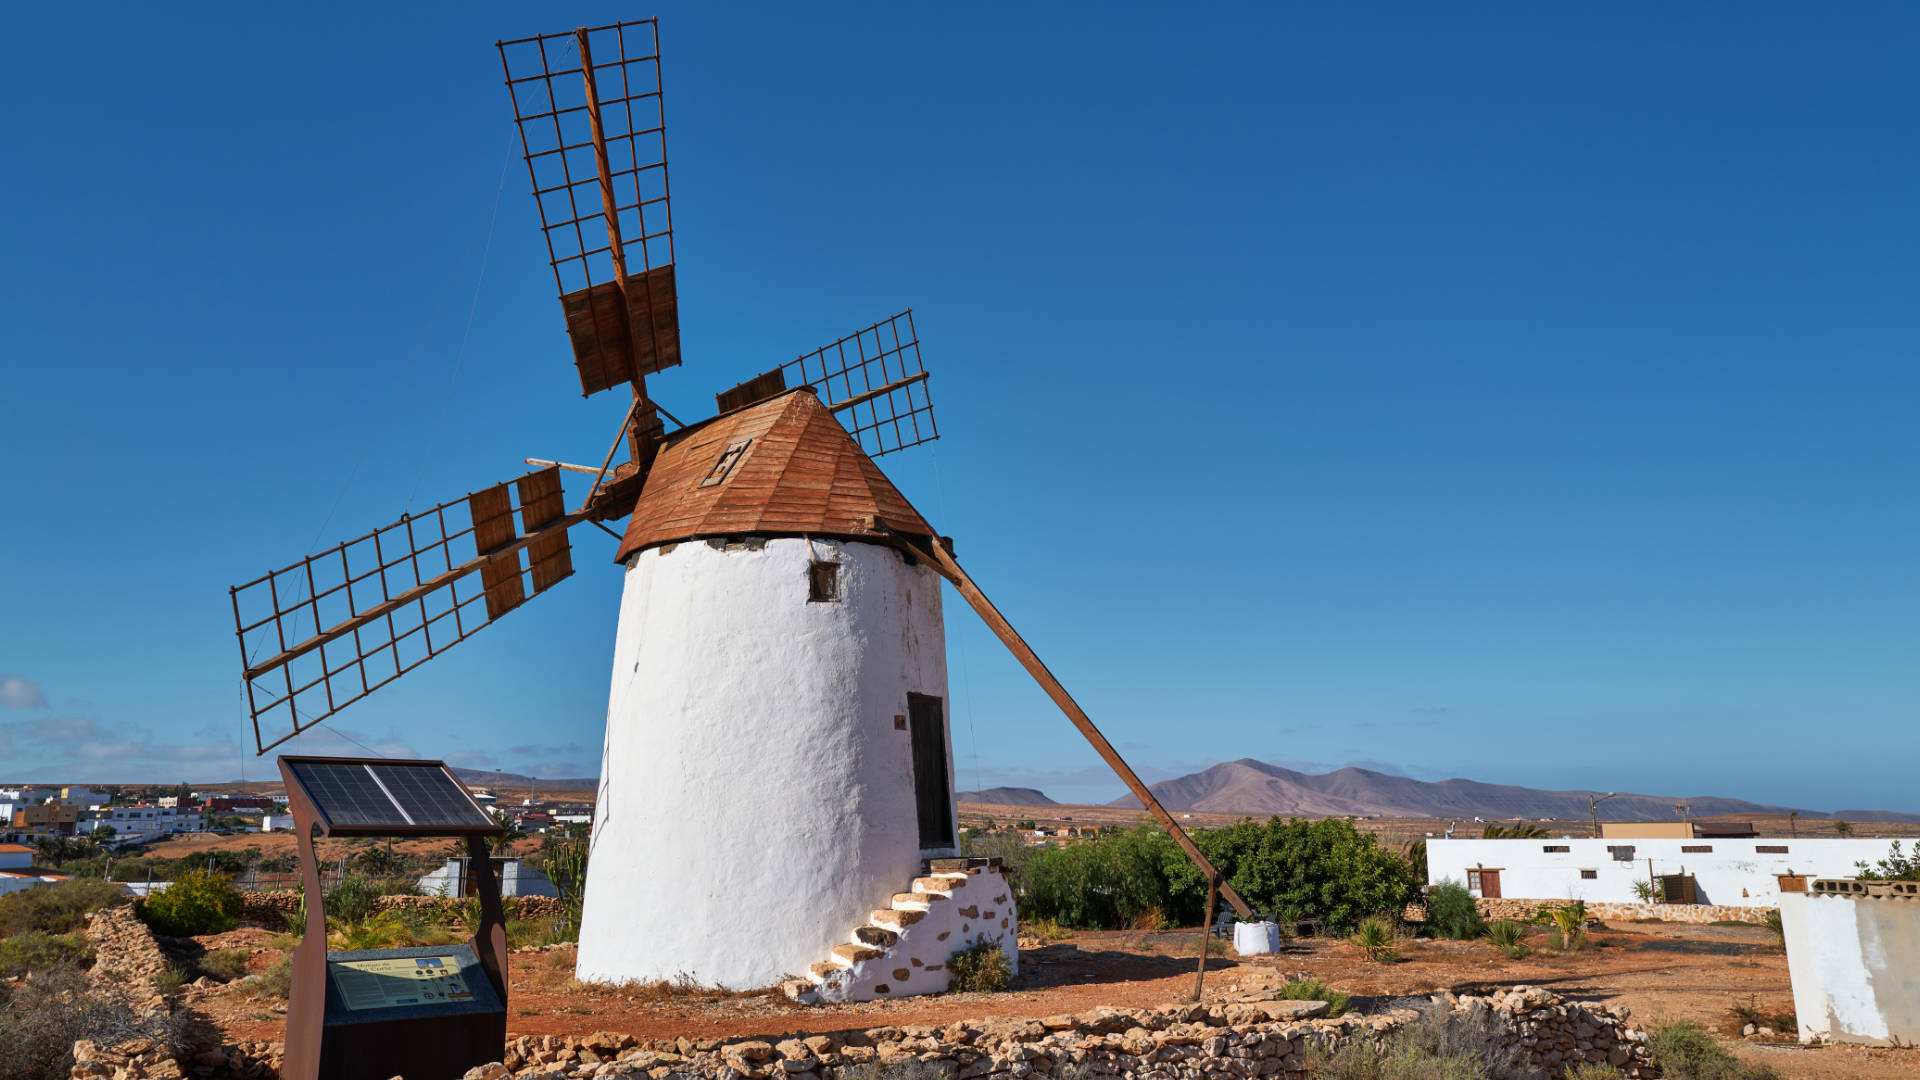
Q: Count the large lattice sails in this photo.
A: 3